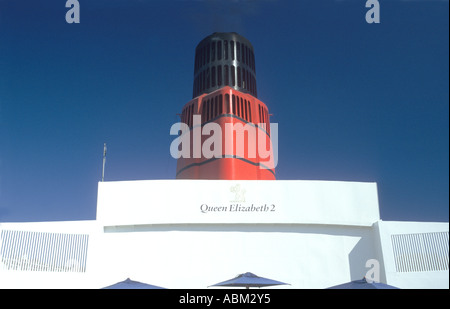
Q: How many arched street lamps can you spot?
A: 0